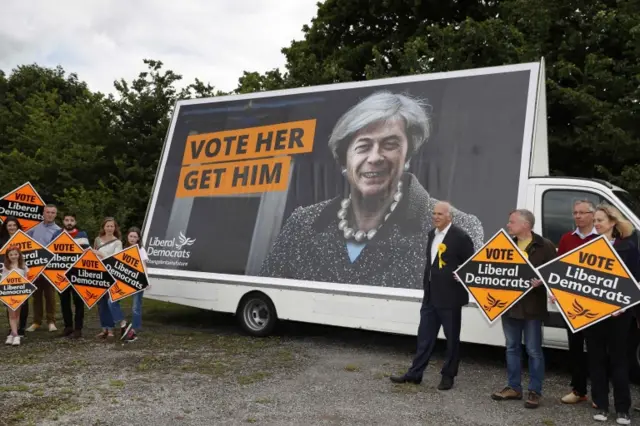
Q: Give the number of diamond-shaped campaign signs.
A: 8